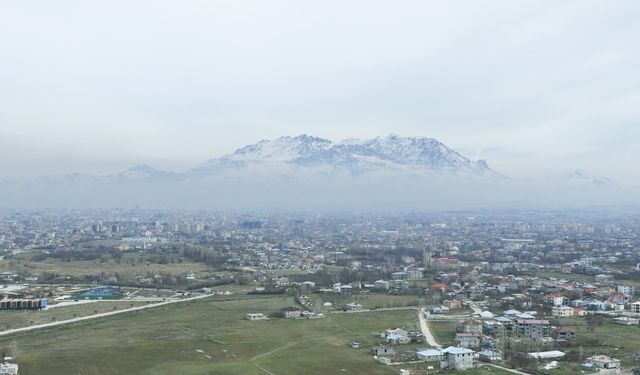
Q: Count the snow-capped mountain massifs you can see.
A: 1